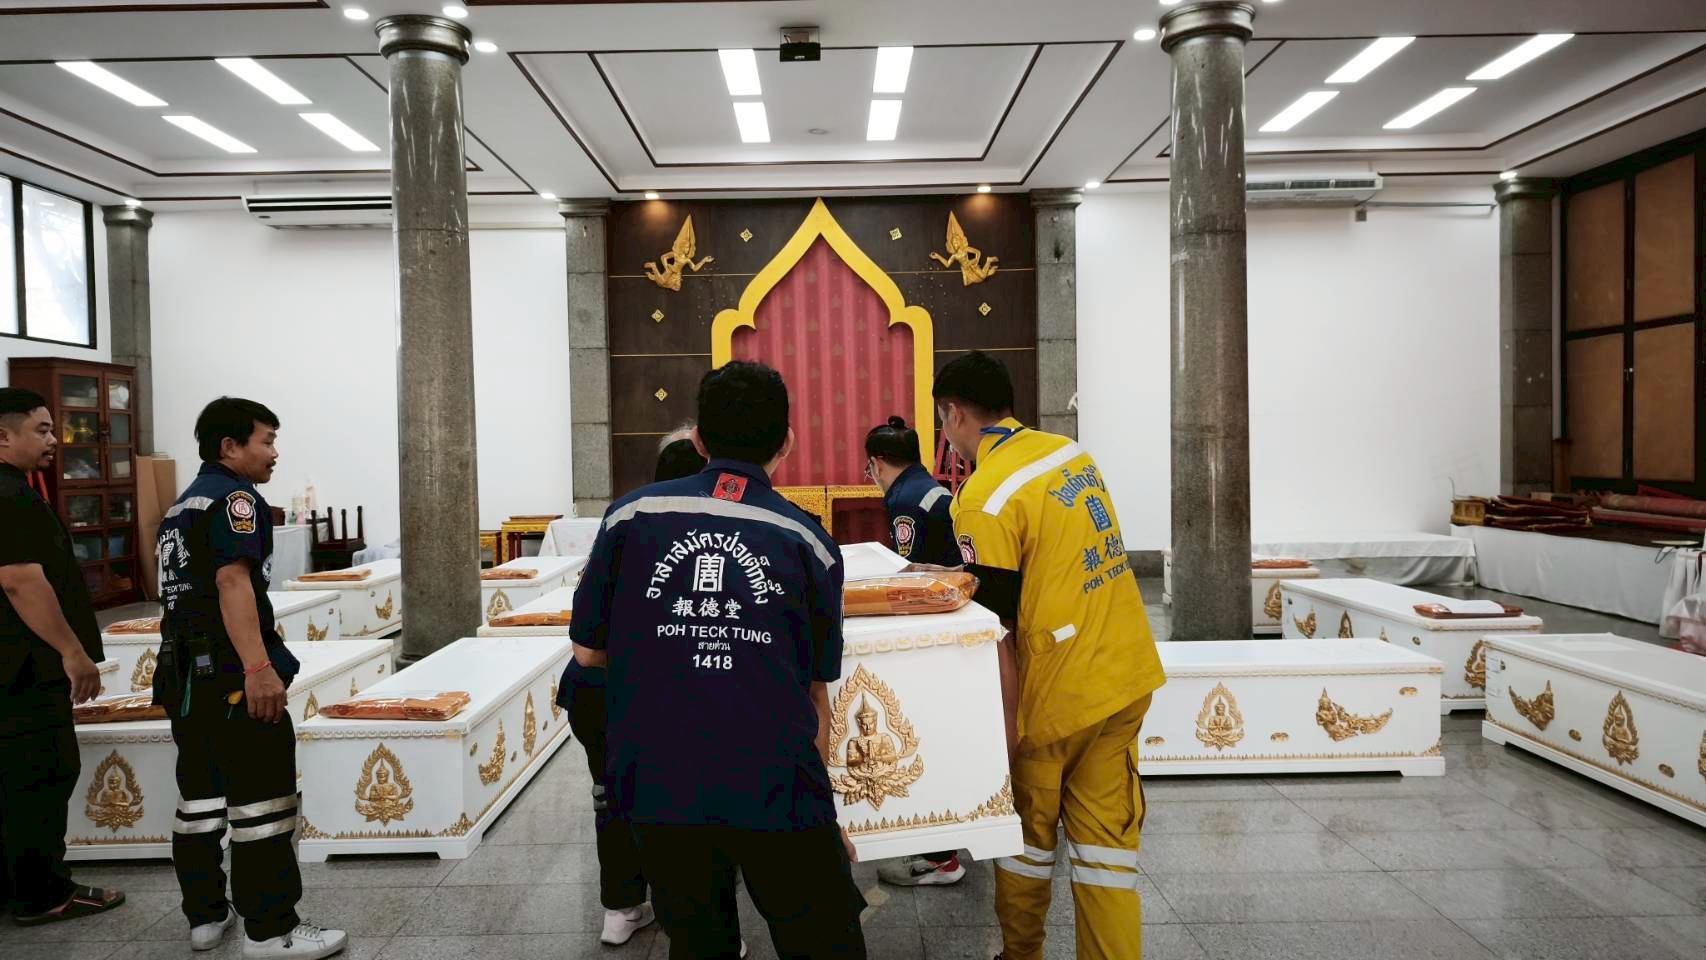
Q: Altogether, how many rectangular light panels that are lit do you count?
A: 12